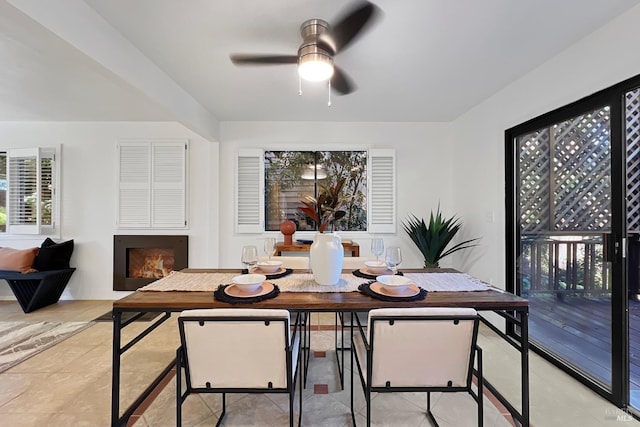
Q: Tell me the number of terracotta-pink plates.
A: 4